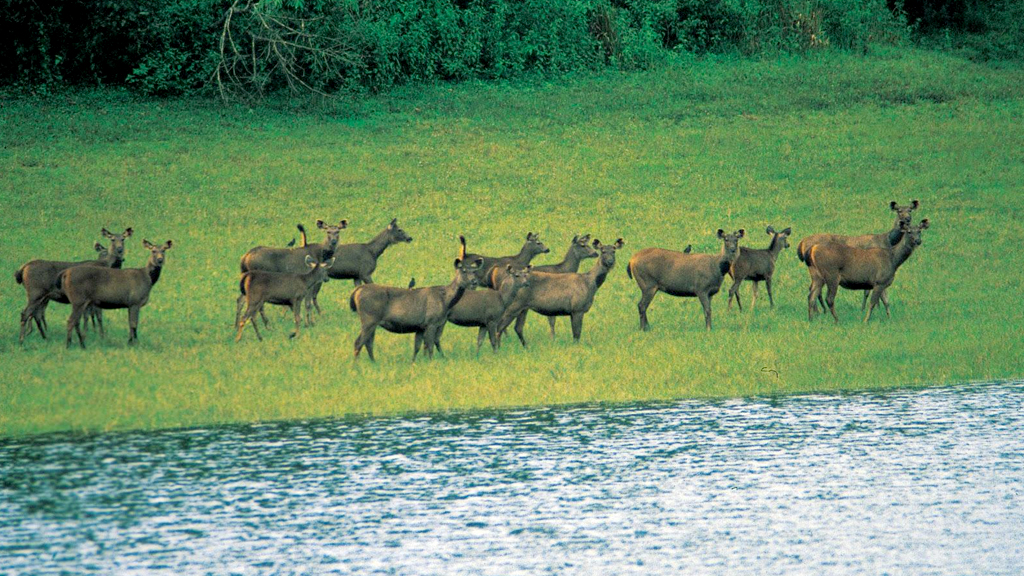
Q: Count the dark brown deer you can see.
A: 15